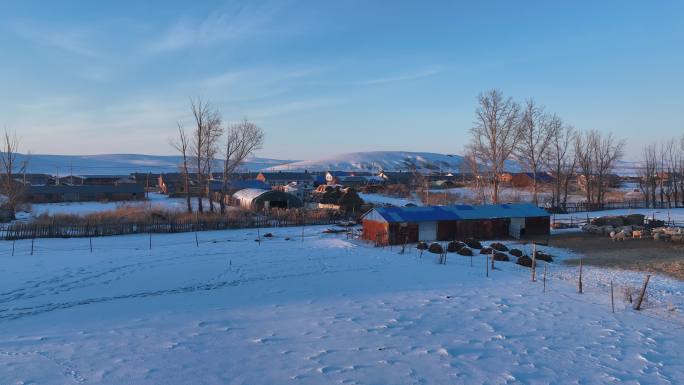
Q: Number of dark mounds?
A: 11